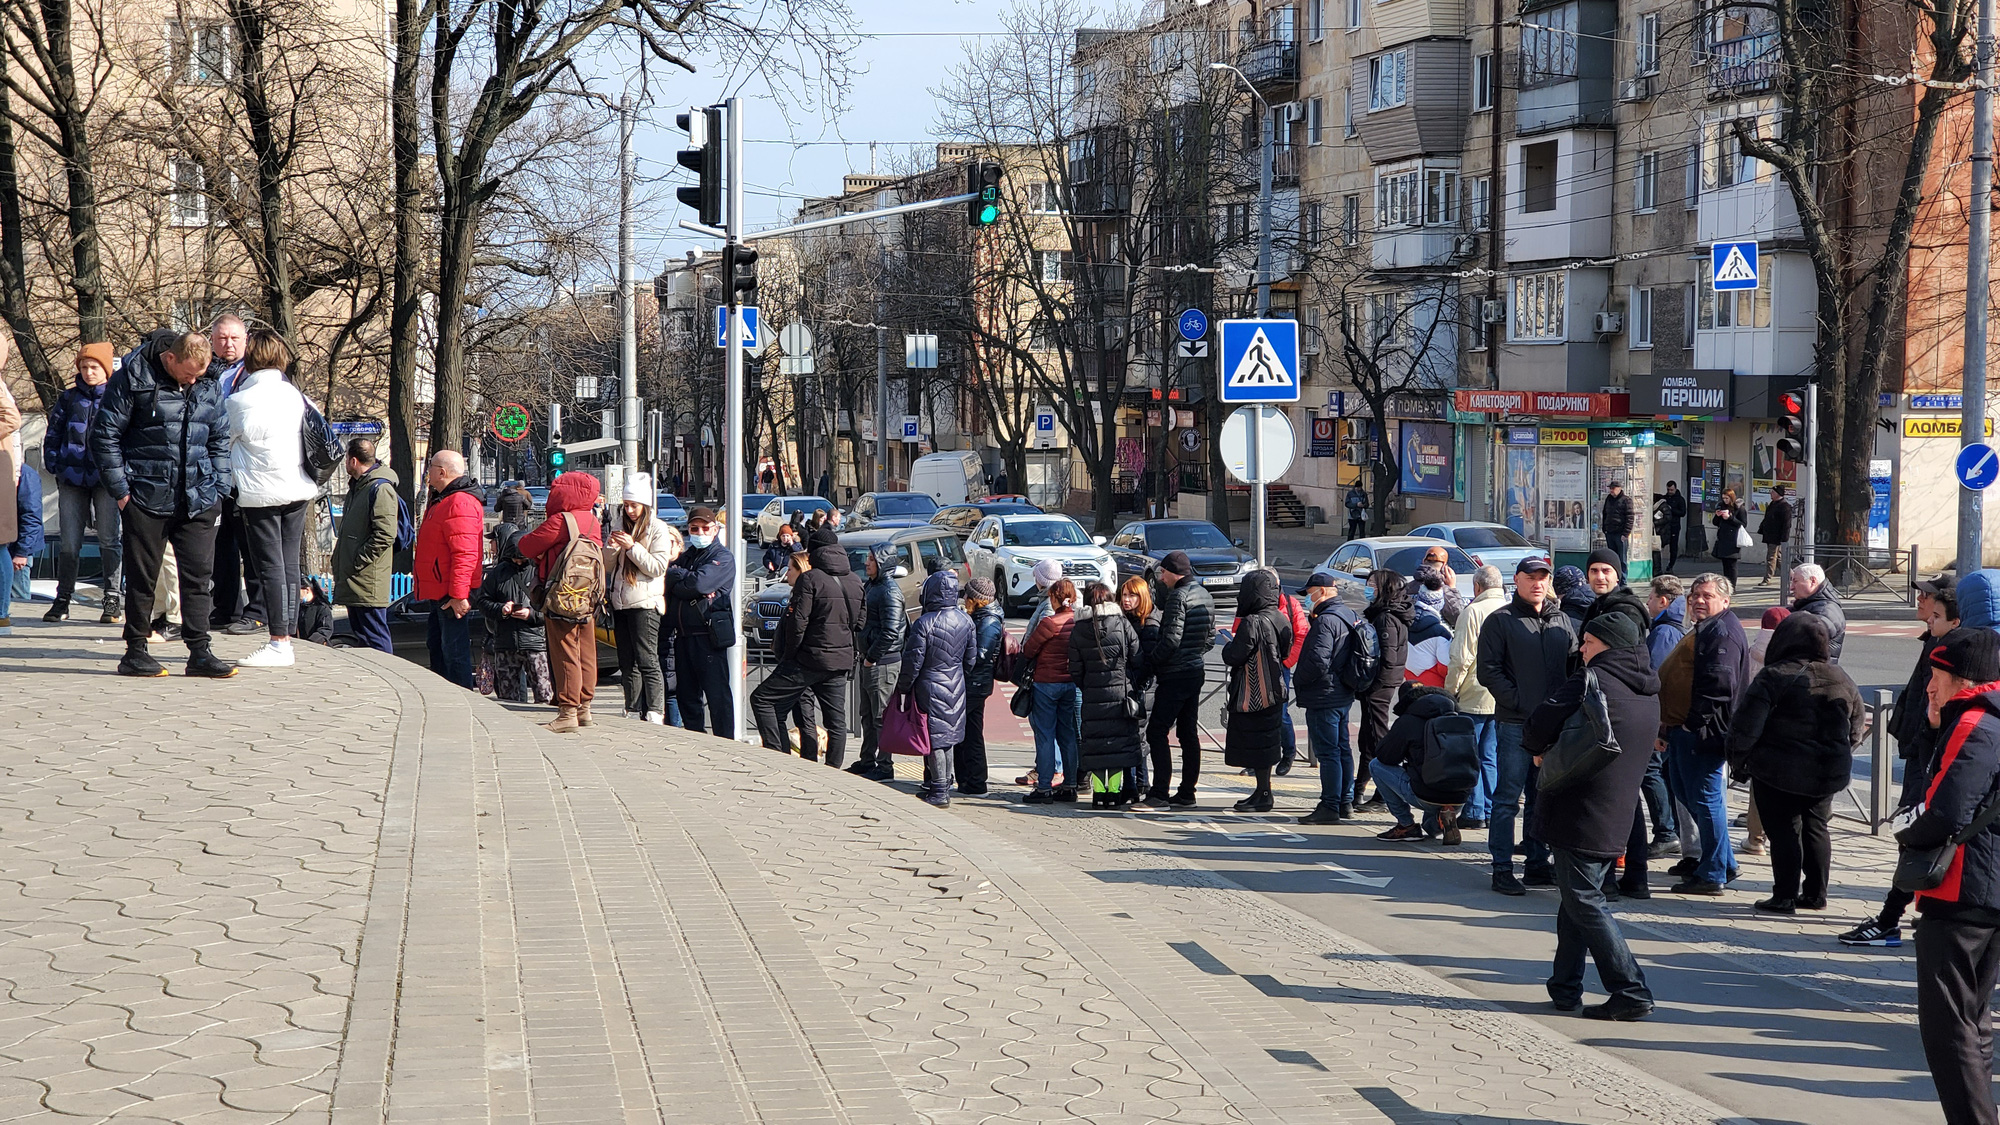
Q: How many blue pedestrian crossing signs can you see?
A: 3